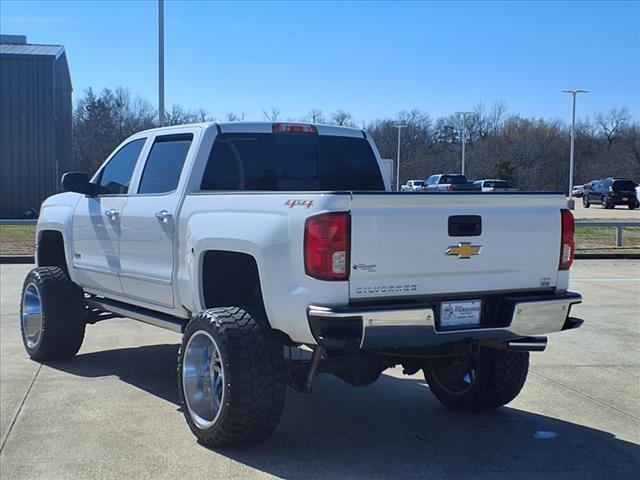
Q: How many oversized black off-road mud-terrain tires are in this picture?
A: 3